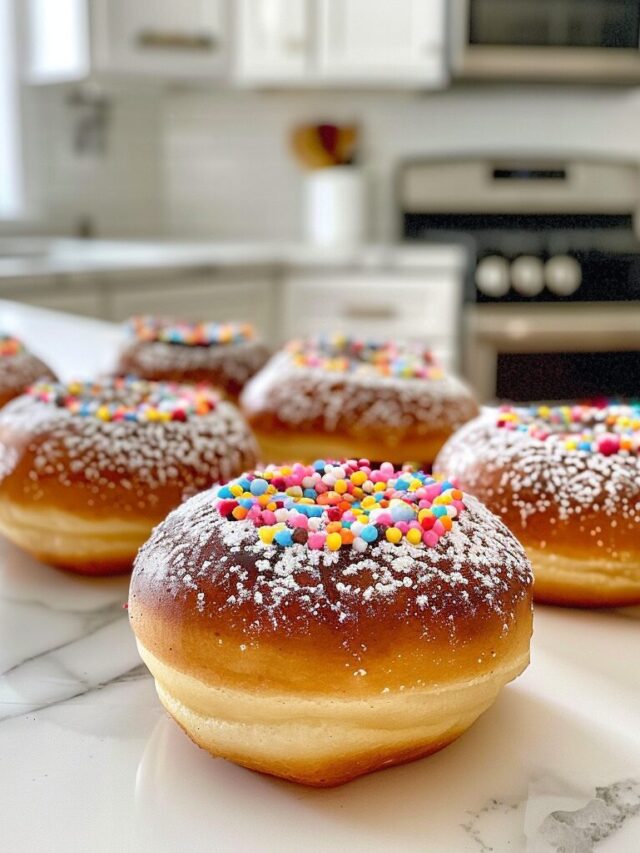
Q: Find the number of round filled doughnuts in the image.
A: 6